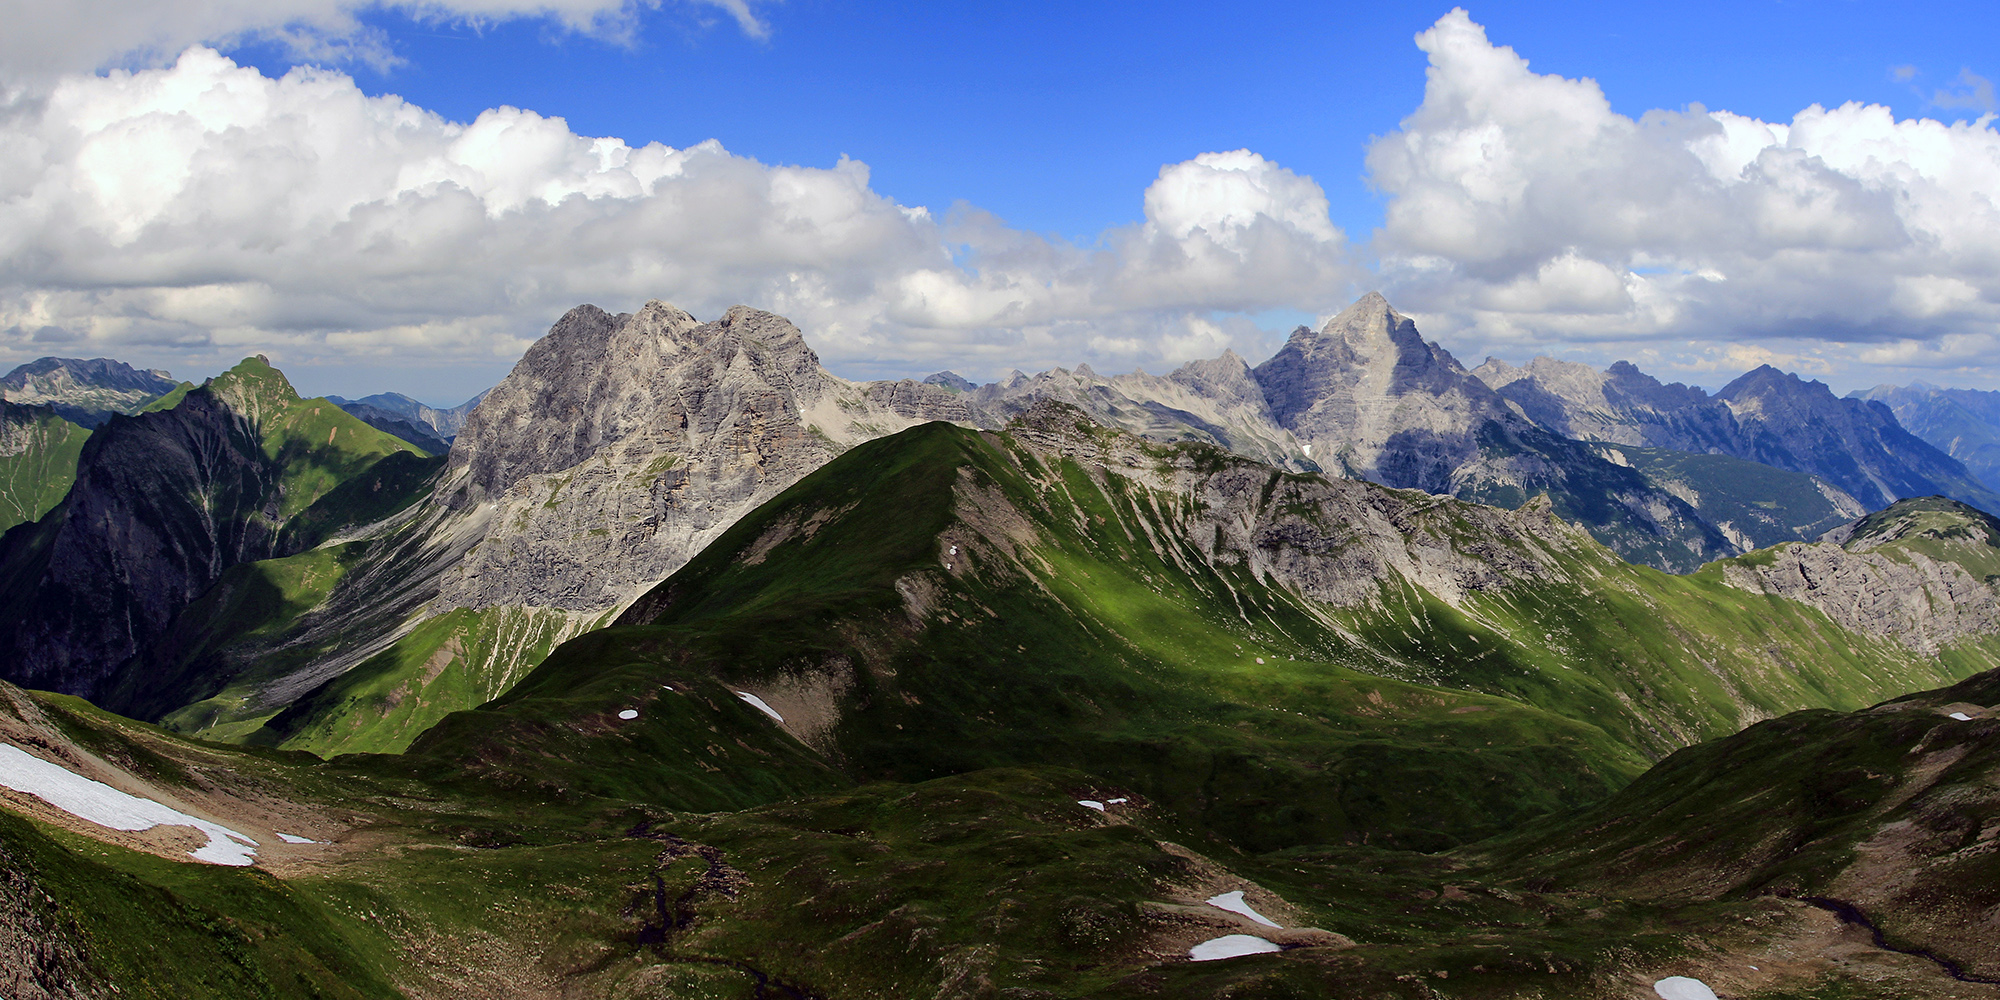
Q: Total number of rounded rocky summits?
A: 3